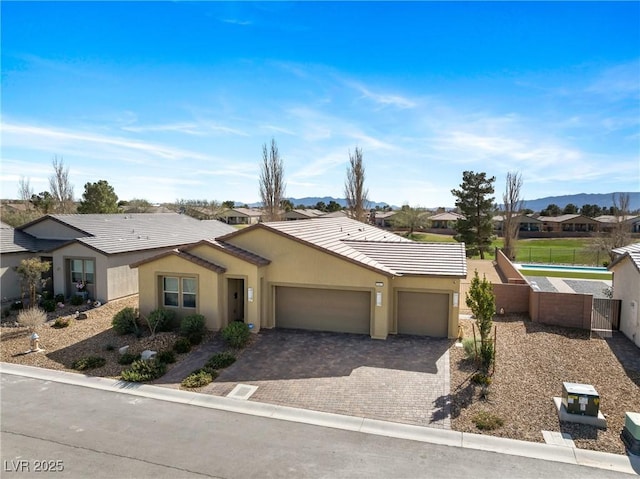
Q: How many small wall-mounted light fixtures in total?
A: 3